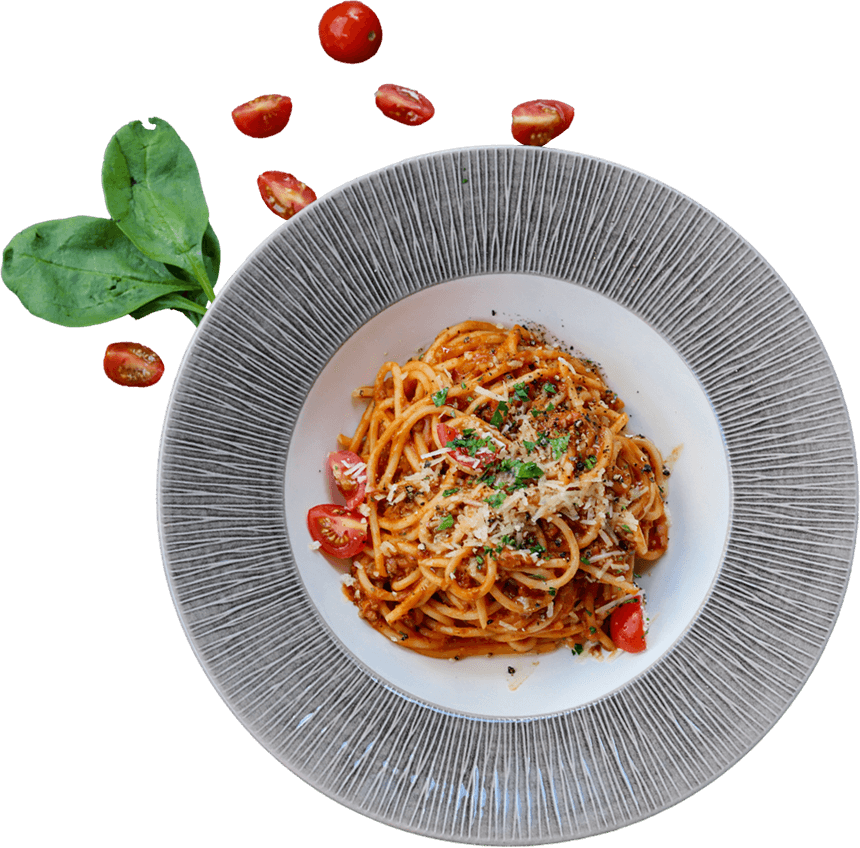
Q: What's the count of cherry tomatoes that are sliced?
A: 9